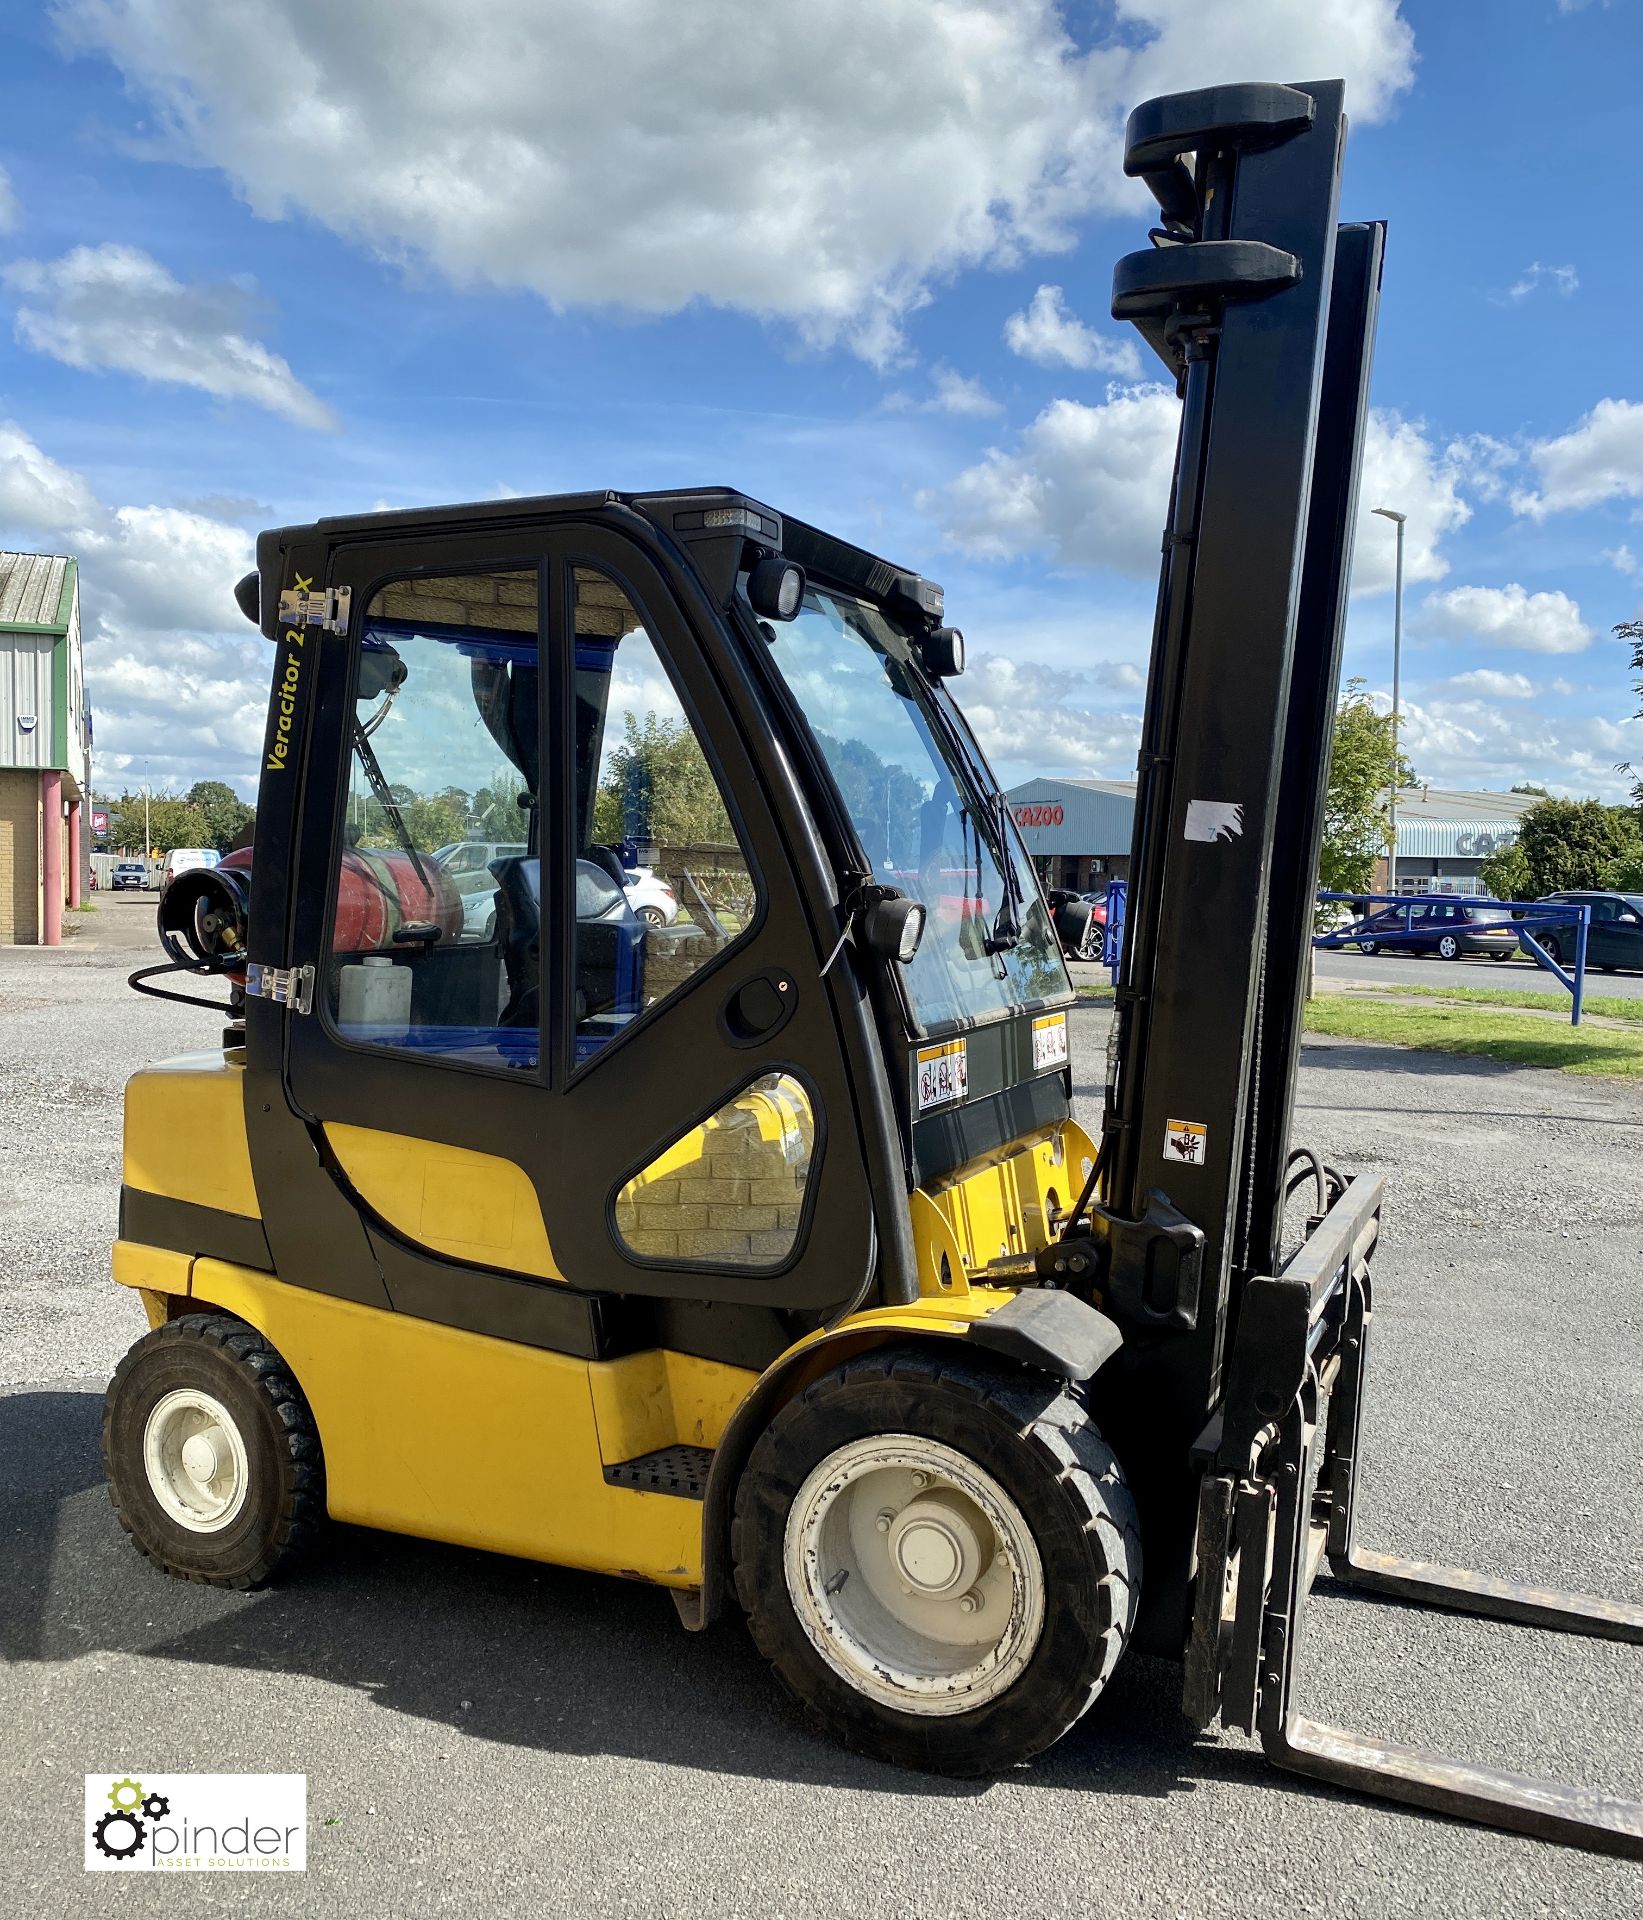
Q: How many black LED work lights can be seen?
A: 4